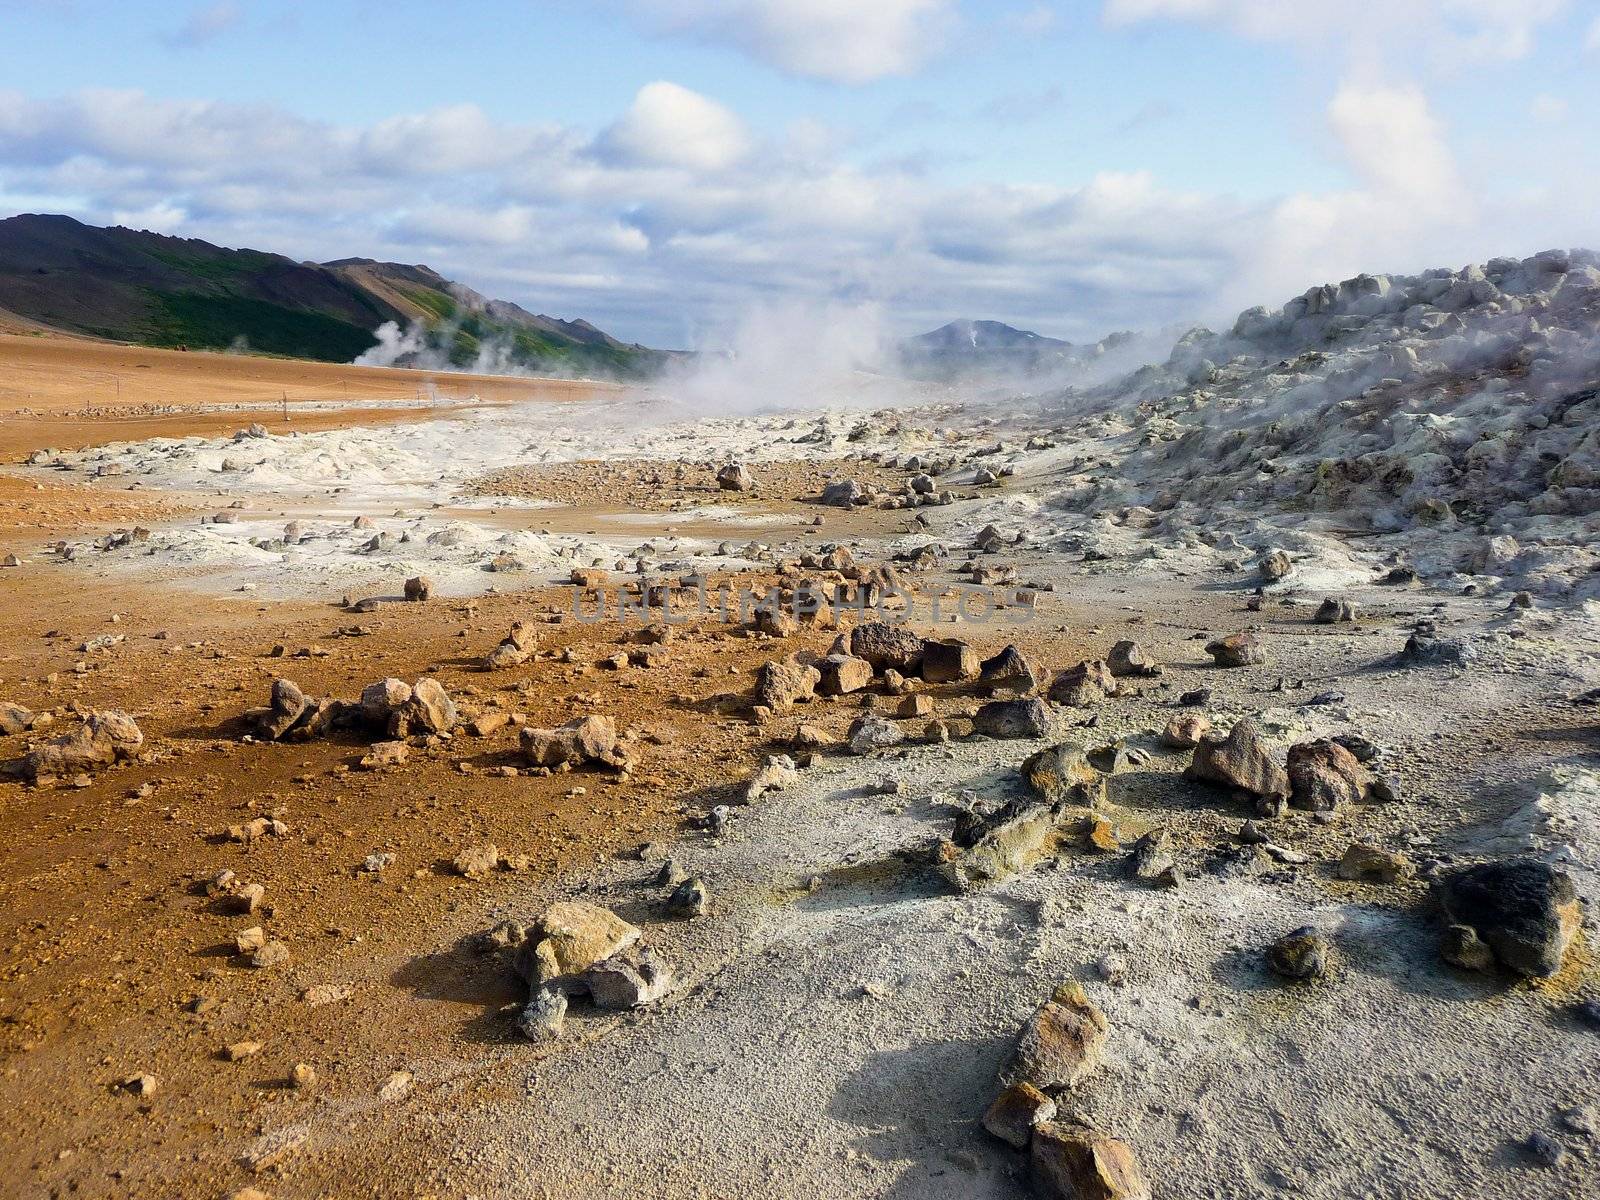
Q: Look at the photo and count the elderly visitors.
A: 0